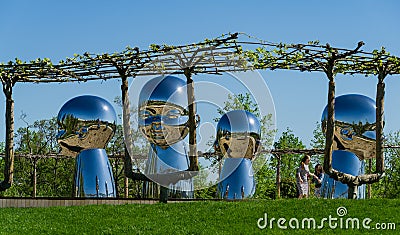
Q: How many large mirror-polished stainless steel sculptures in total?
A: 4